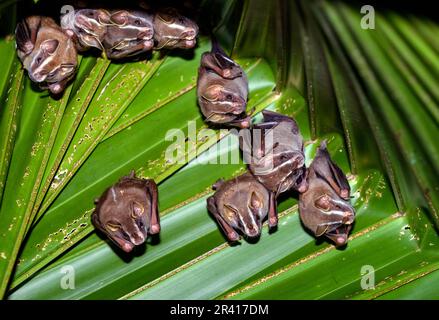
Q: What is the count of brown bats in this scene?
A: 9